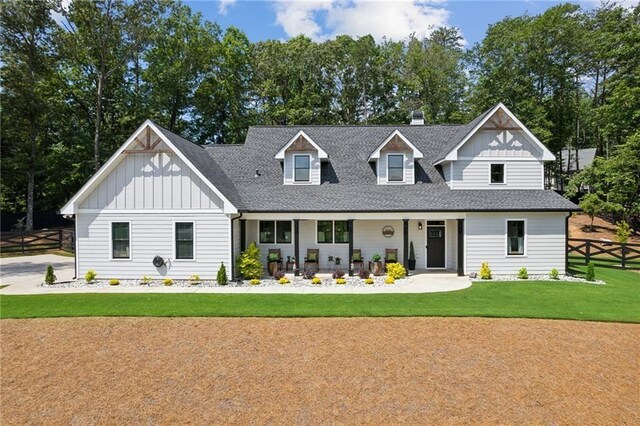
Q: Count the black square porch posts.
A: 5